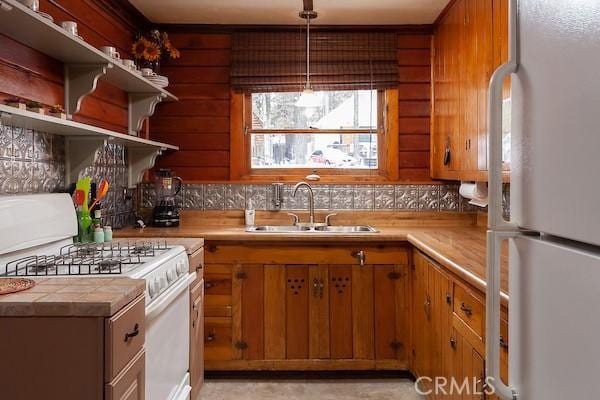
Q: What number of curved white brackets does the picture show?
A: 4